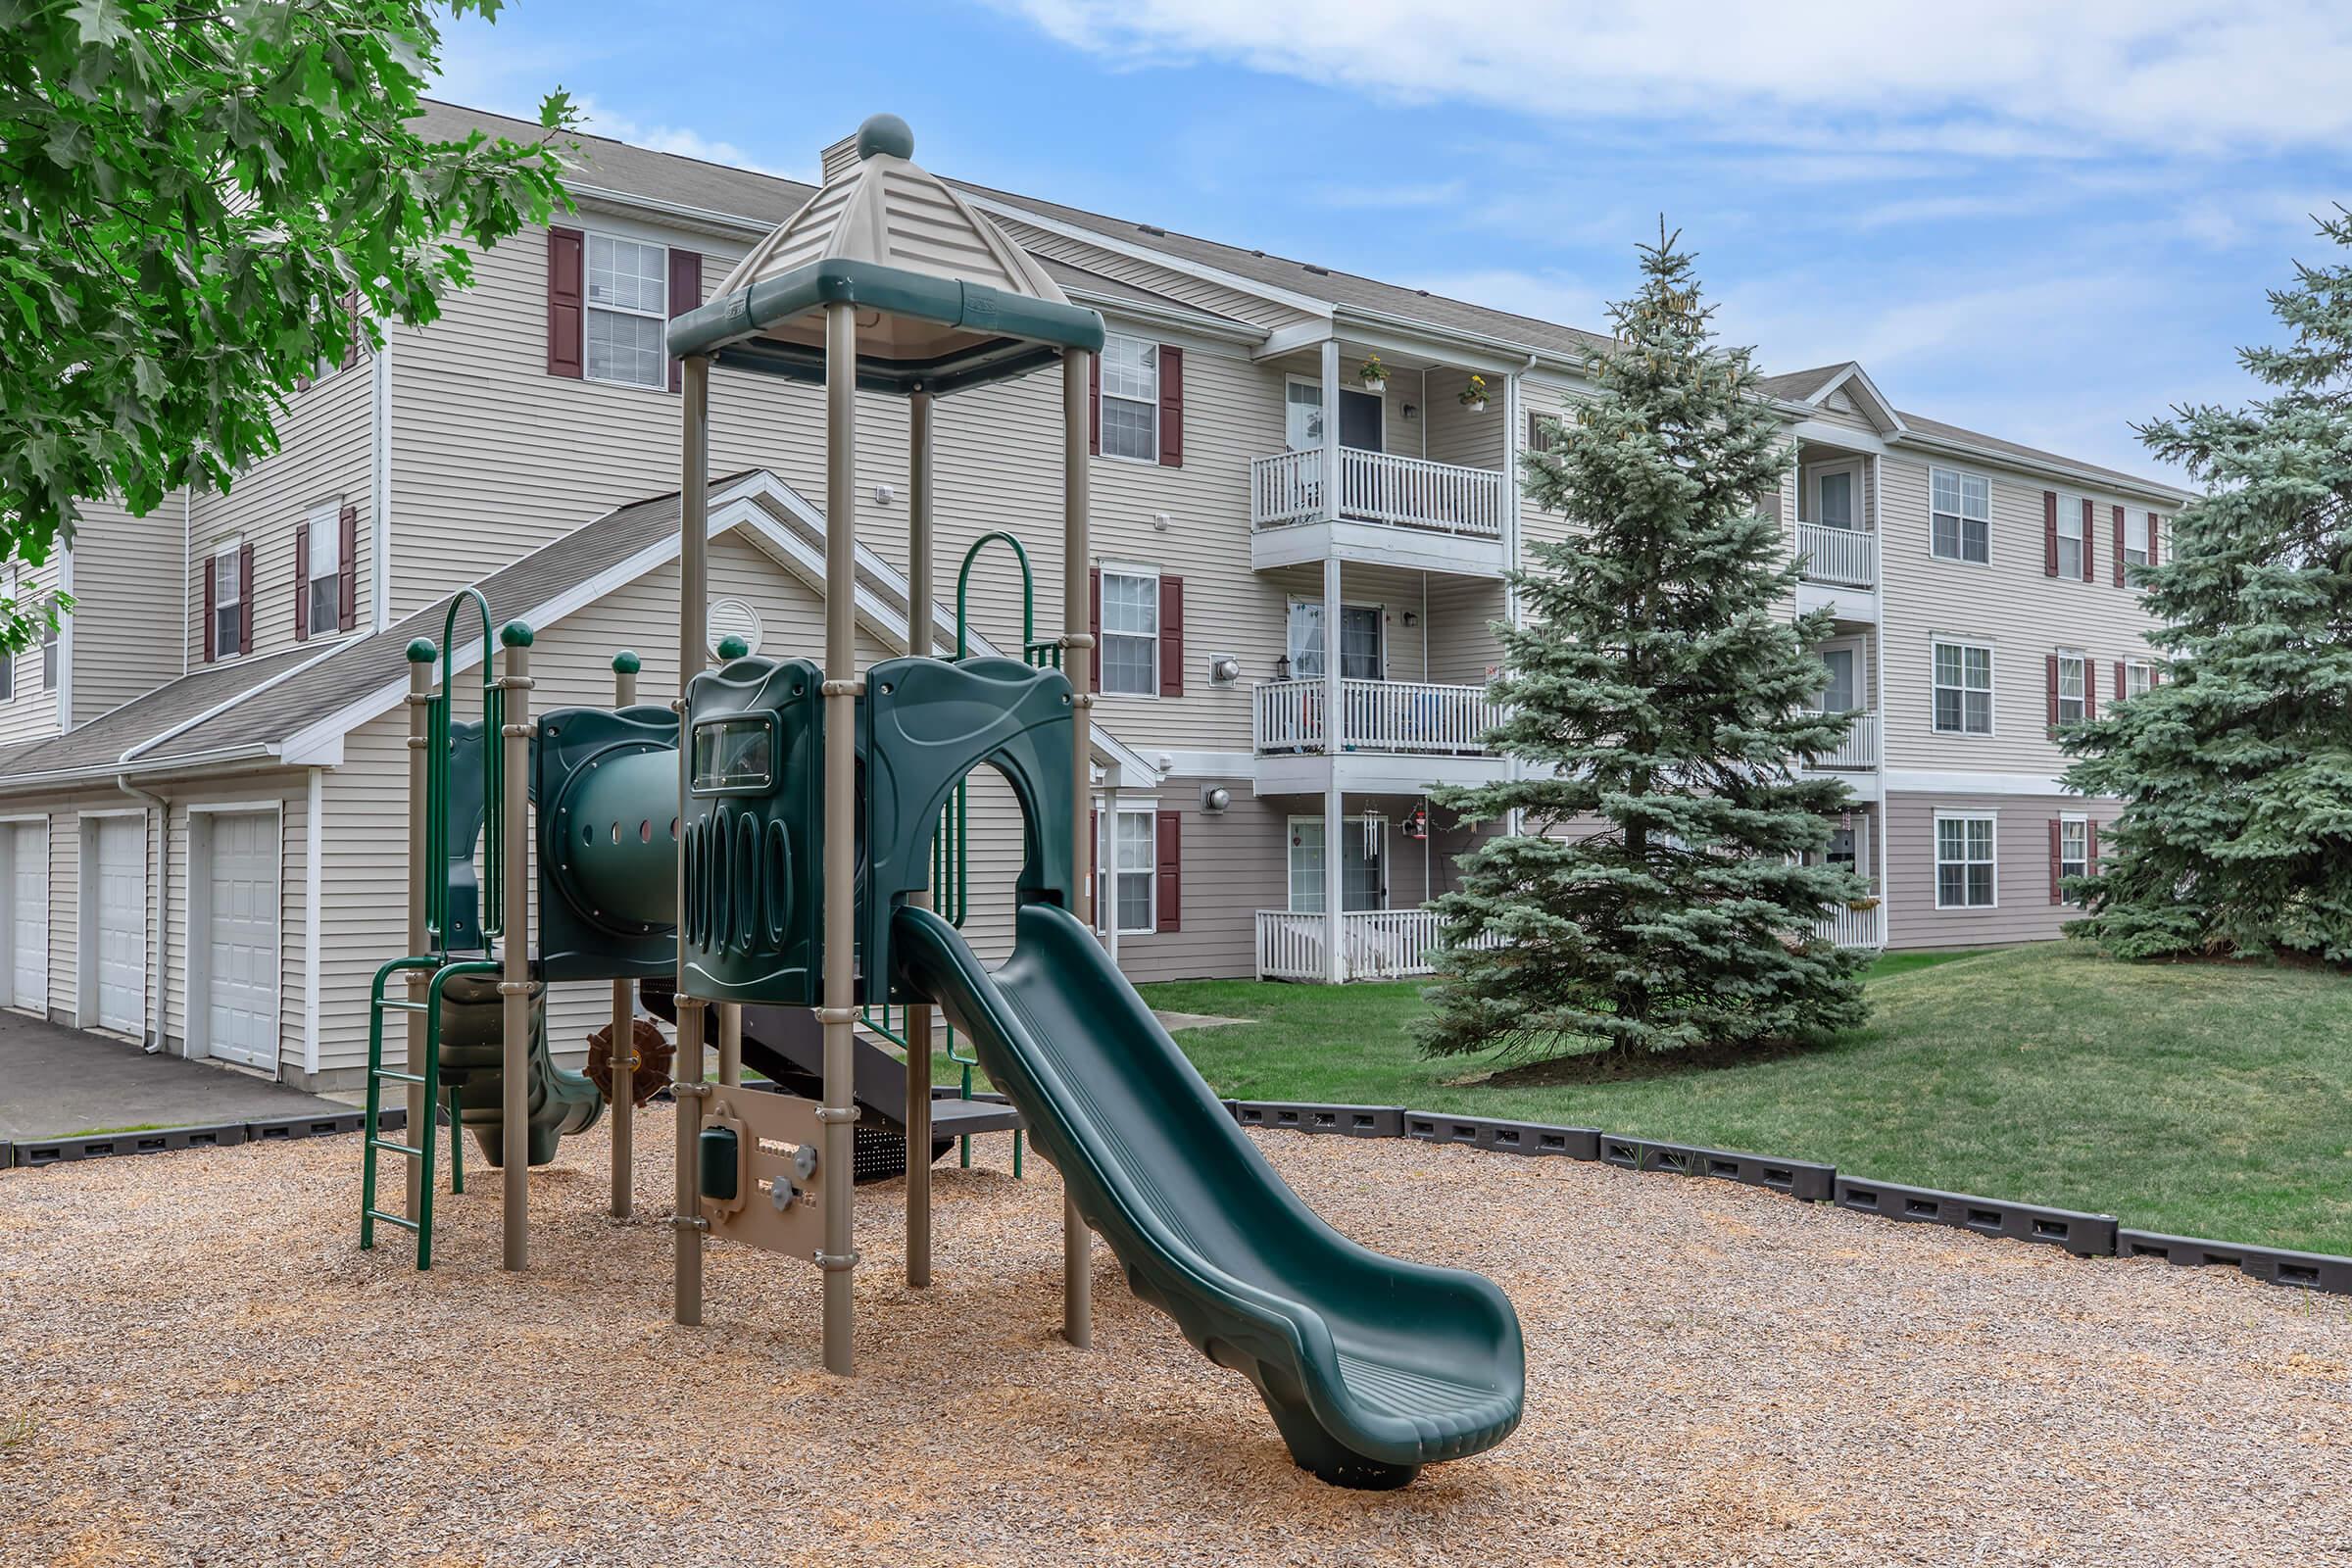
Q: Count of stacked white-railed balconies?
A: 6